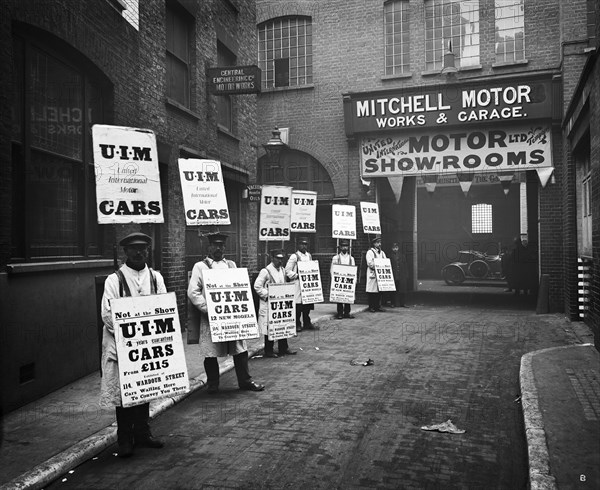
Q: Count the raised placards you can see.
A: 6